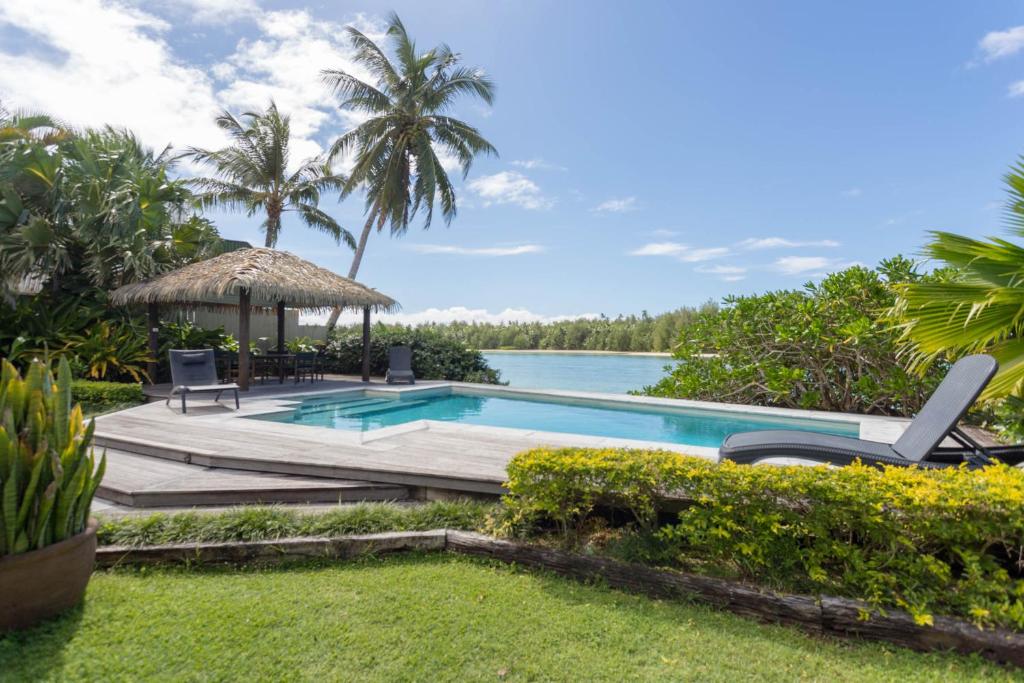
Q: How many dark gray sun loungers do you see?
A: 3